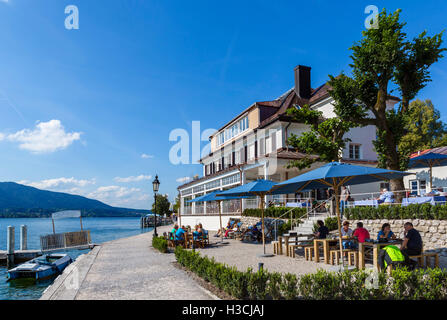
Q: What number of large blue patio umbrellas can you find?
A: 4